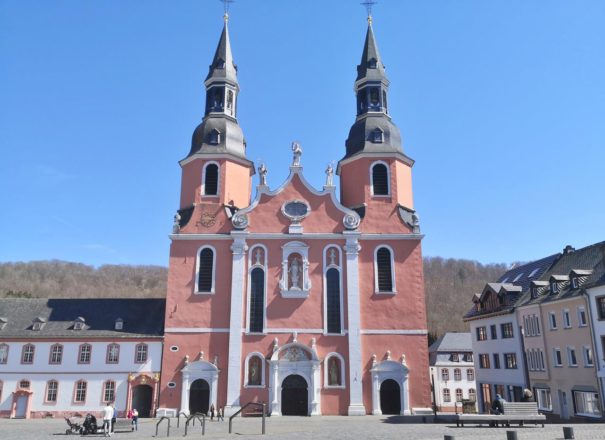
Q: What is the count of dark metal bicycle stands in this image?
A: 5